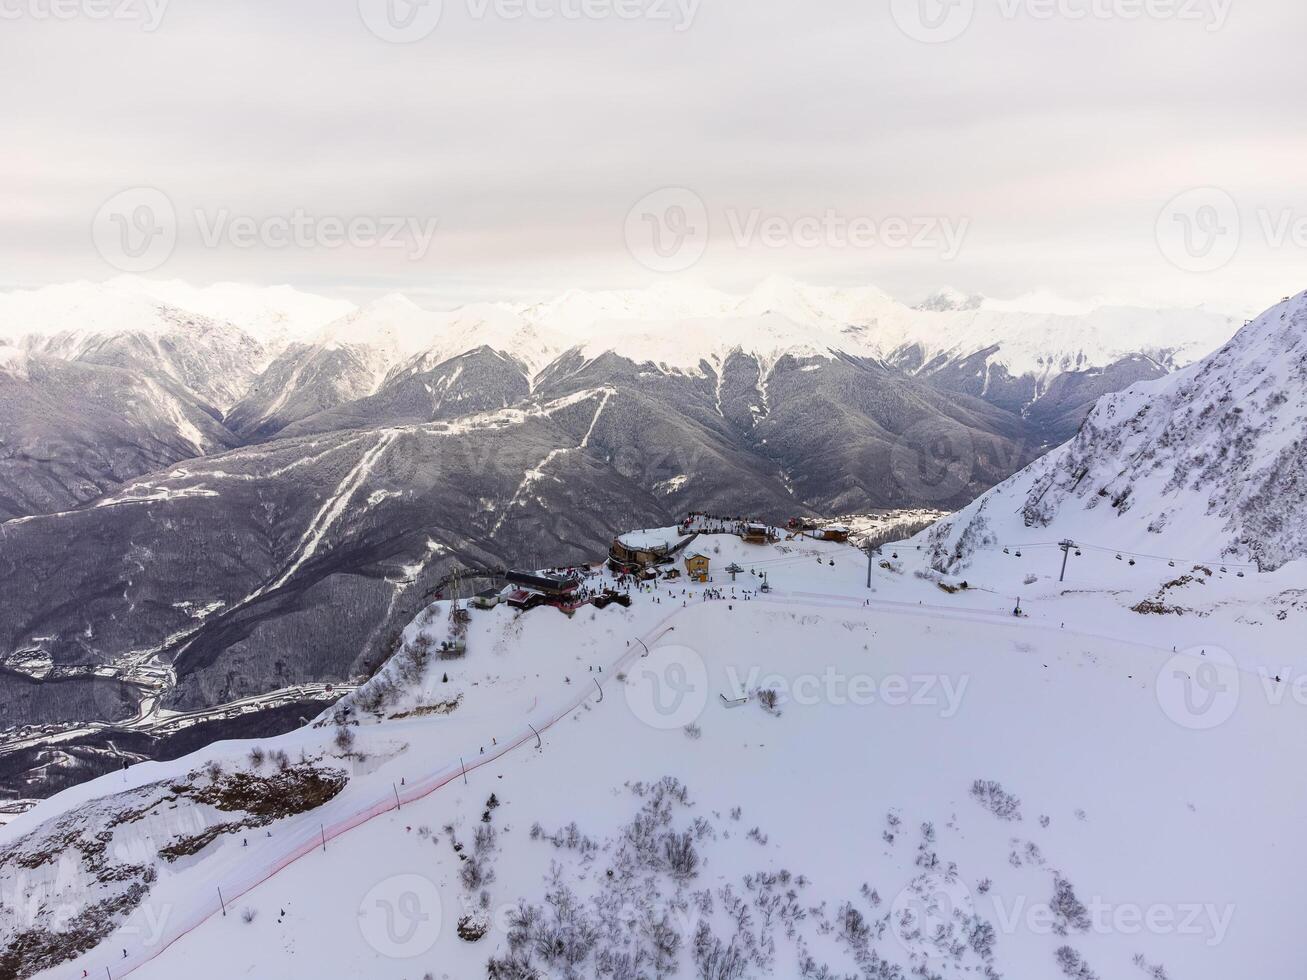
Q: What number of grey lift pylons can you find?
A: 3